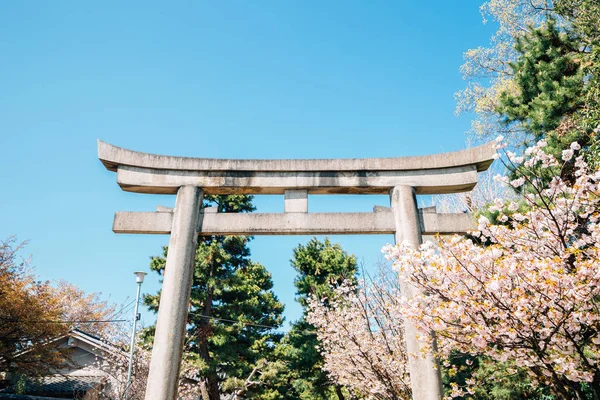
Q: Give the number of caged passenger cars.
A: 0